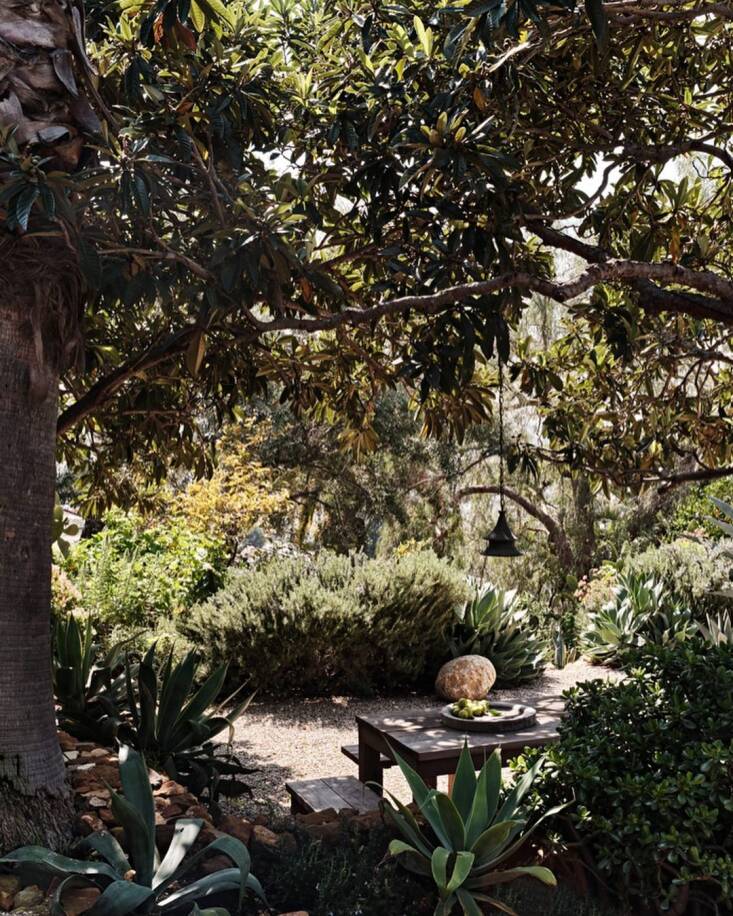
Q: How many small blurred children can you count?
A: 0